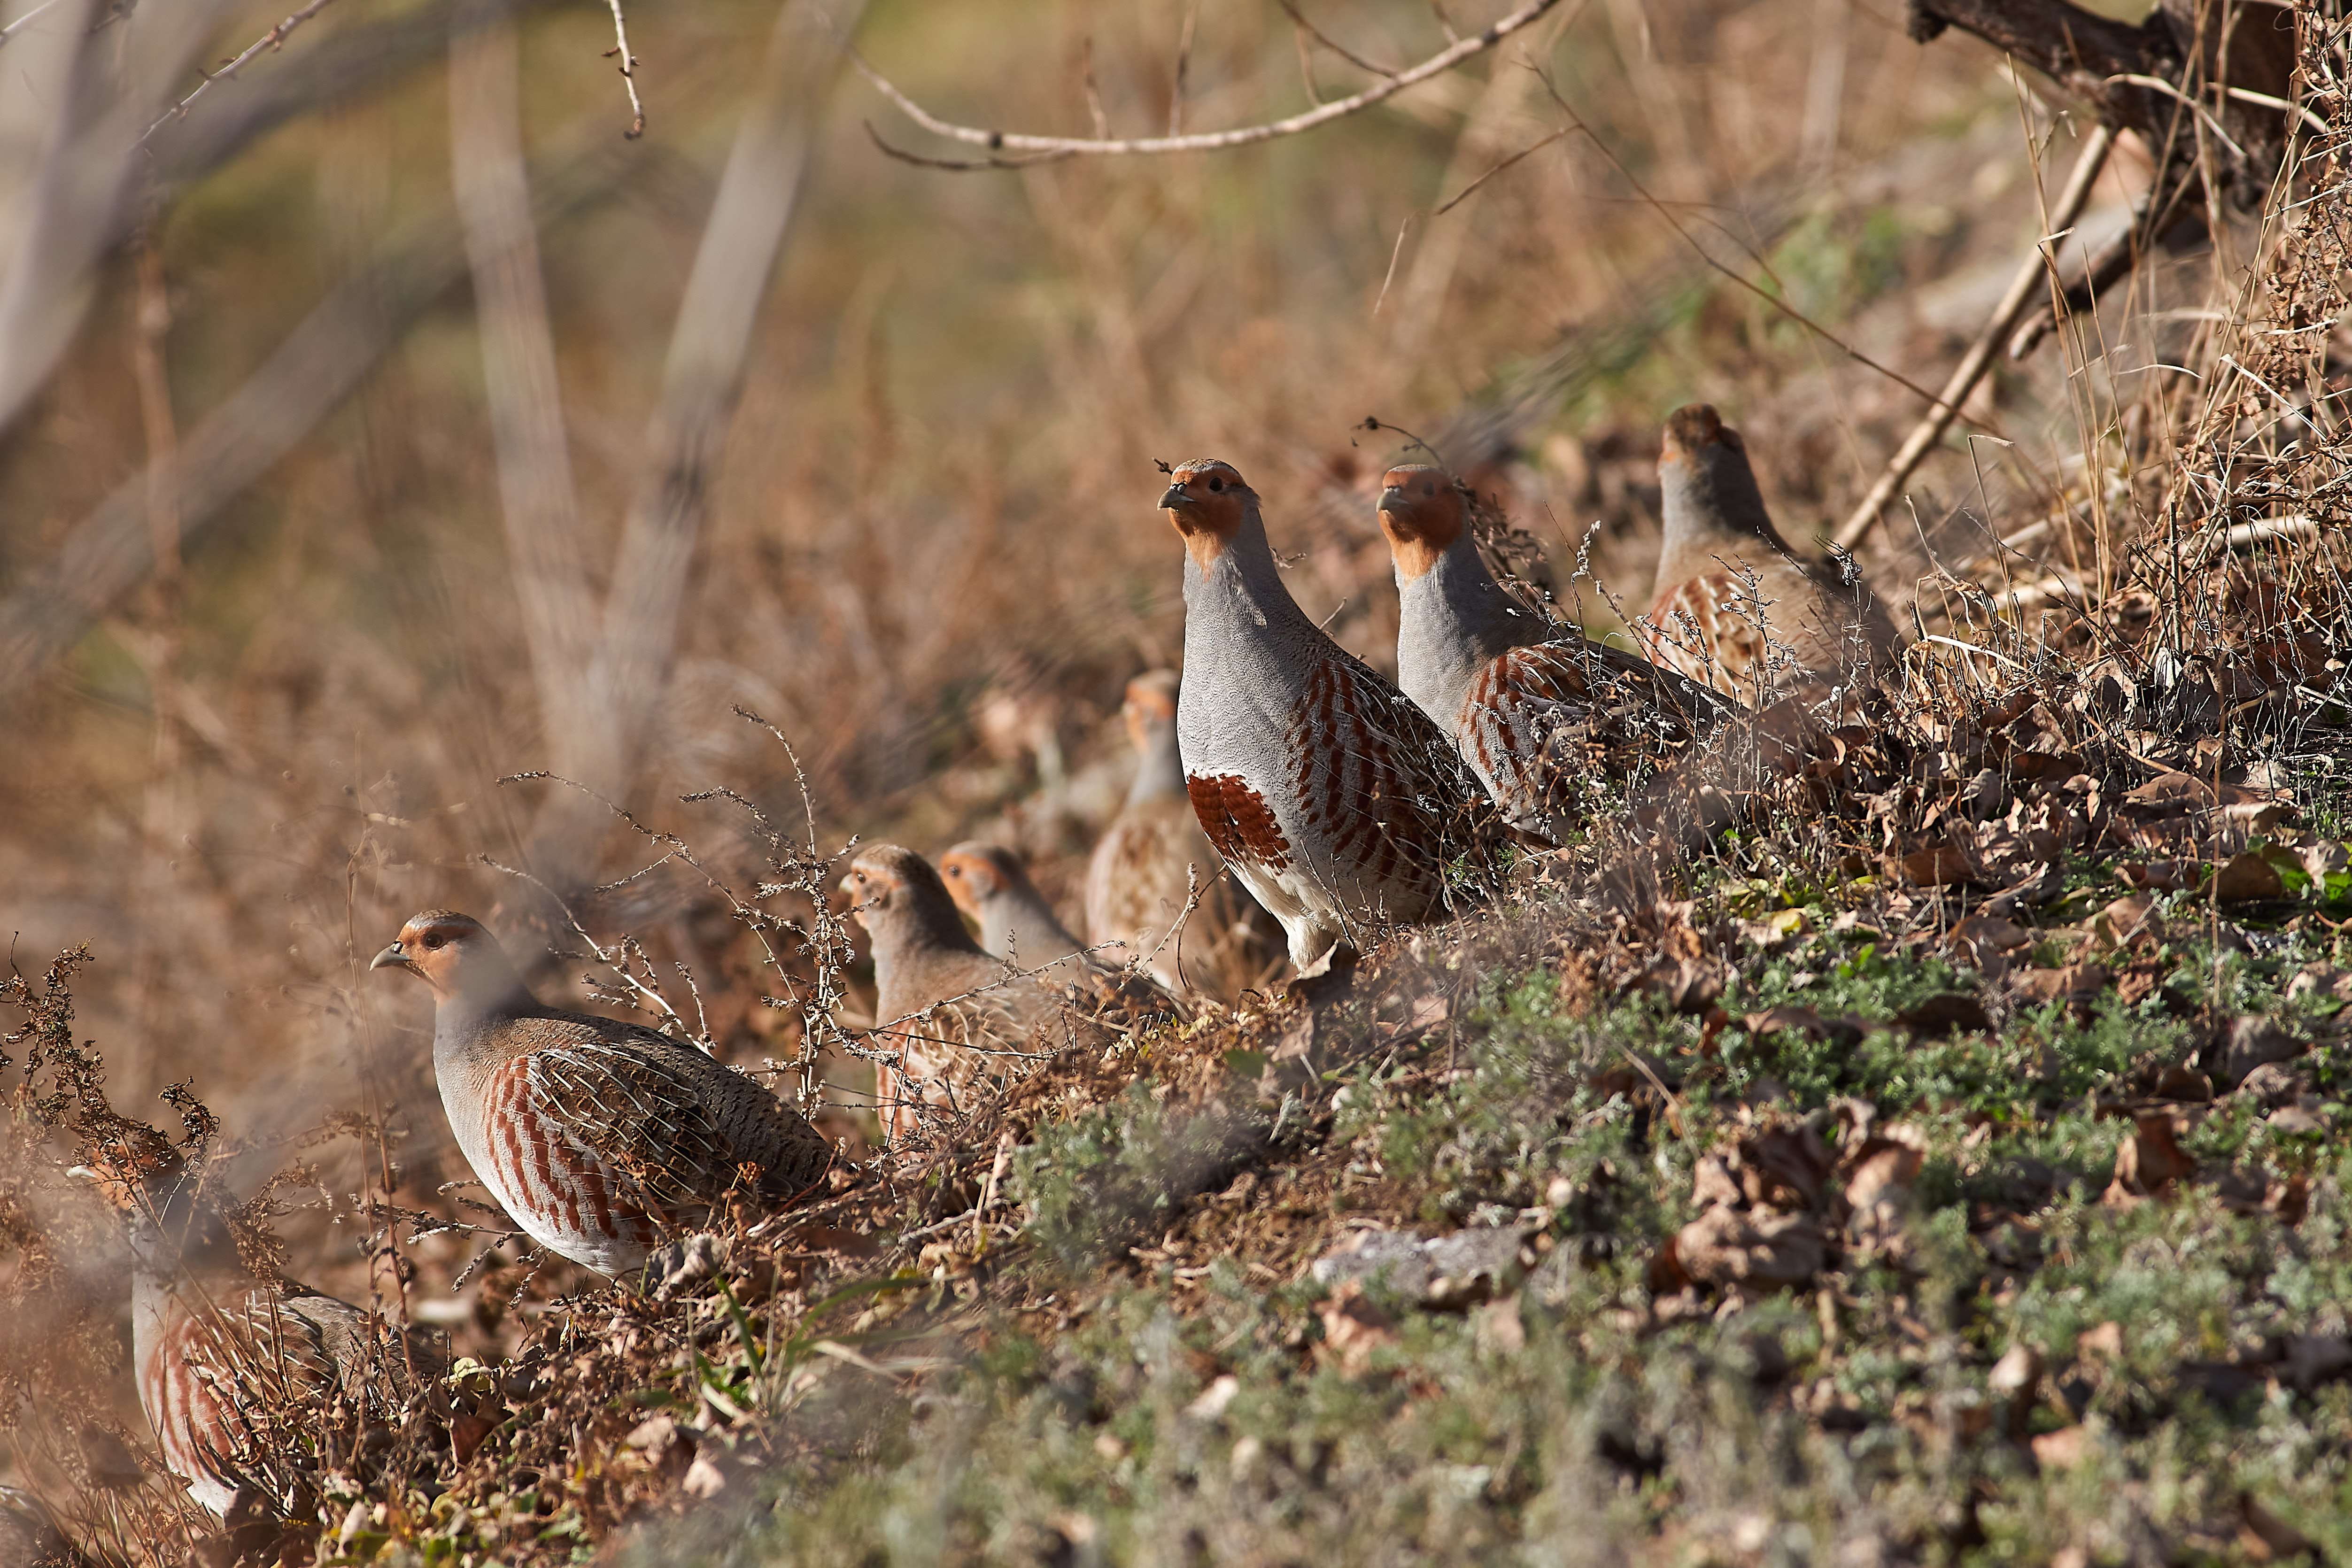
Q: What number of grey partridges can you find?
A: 8